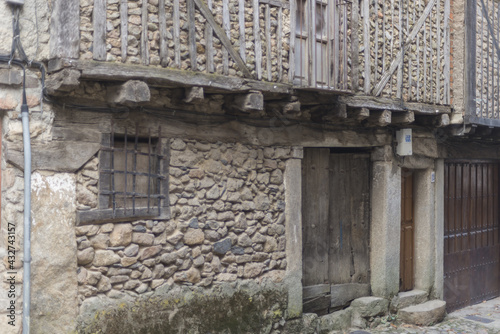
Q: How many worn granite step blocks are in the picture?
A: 3